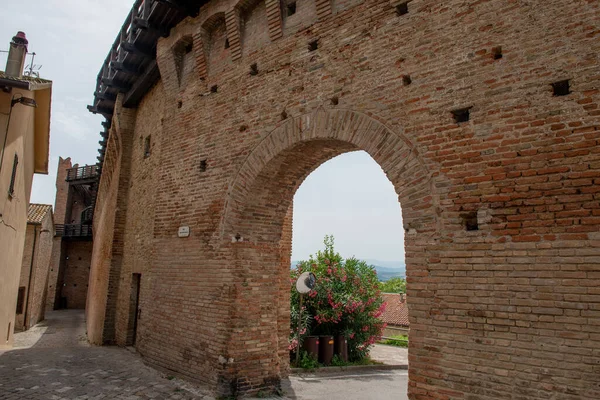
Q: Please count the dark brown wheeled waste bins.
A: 3